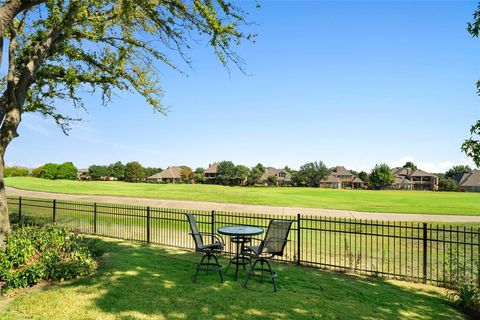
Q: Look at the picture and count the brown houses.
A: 6